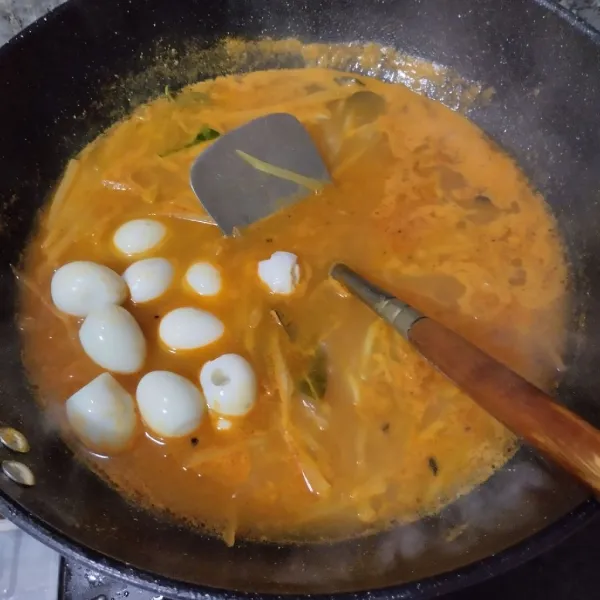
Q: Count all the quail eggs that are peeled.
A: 10